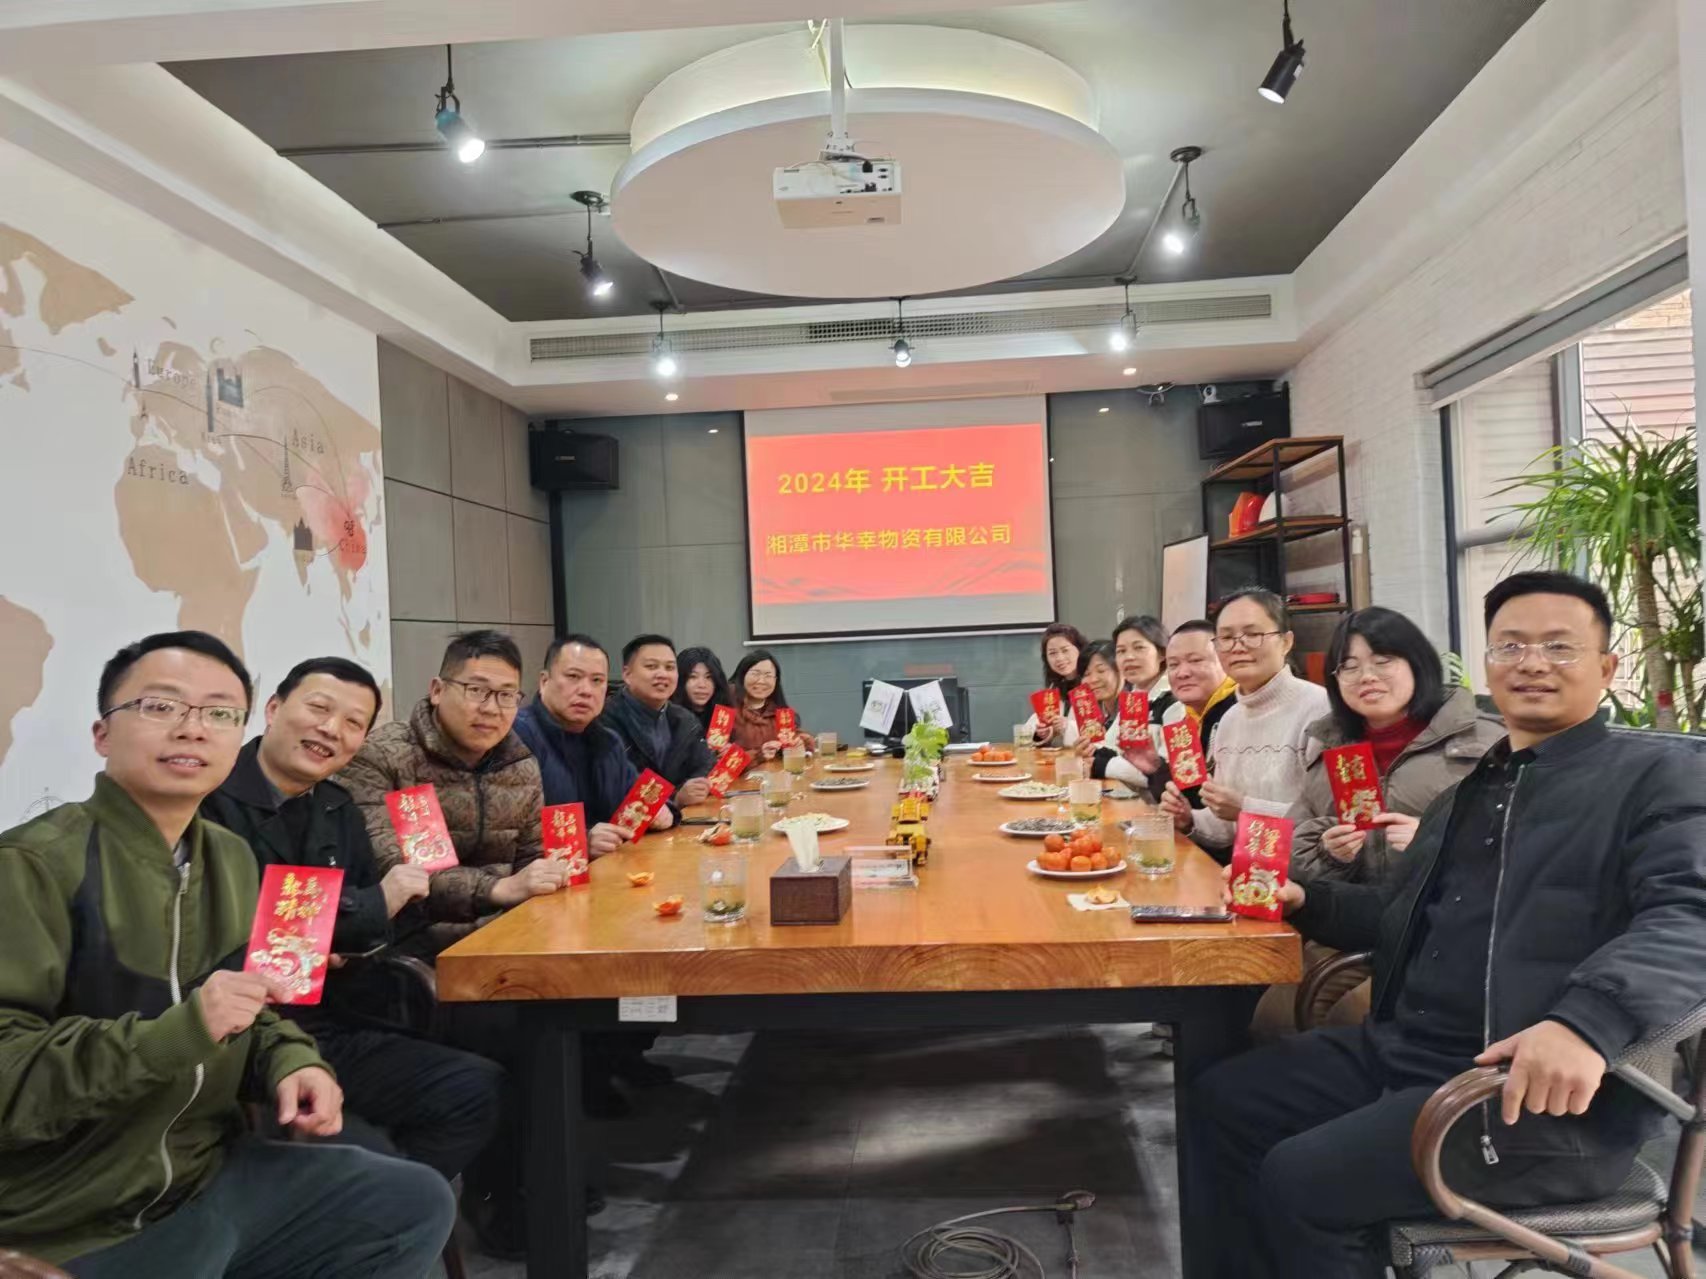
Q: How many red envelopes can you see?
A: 13